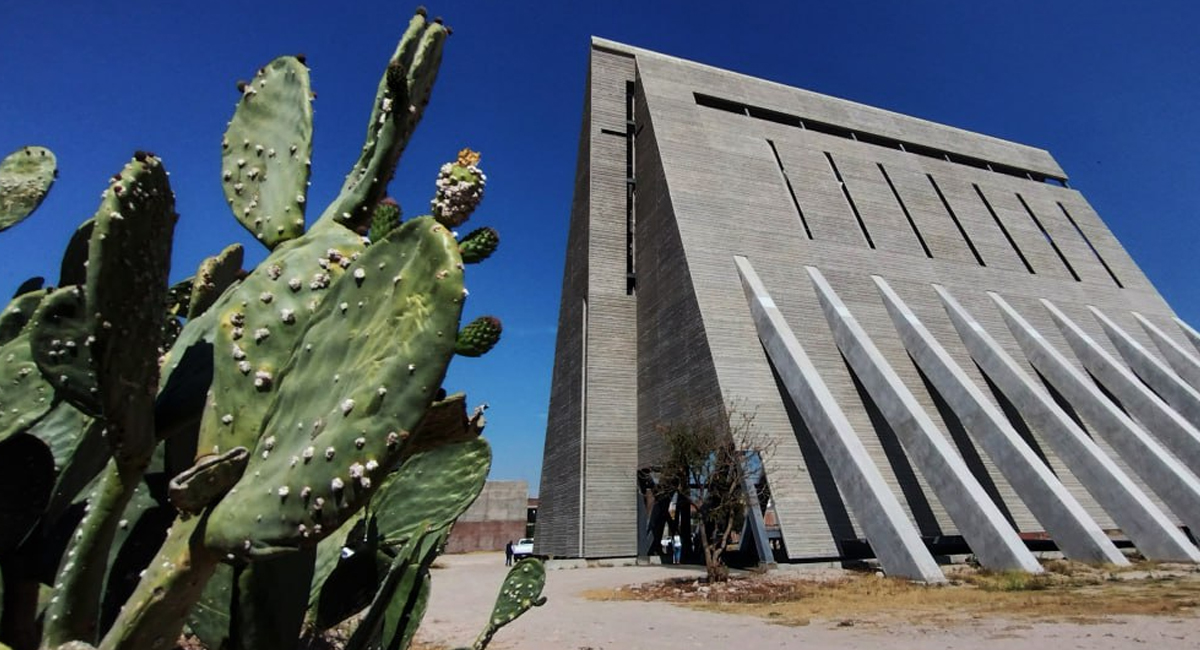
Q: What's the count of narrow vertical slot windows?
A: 7